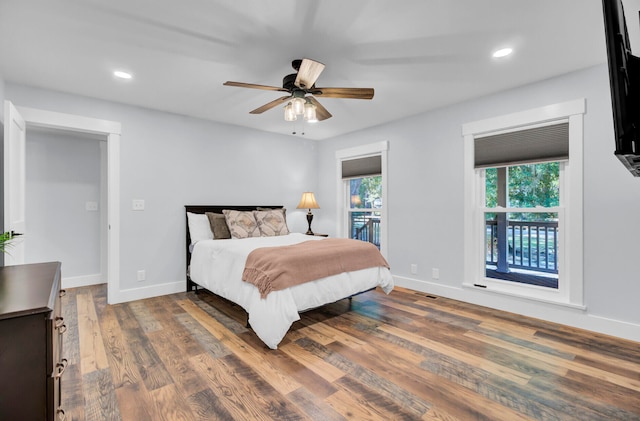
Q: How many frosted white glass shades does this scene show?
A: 3